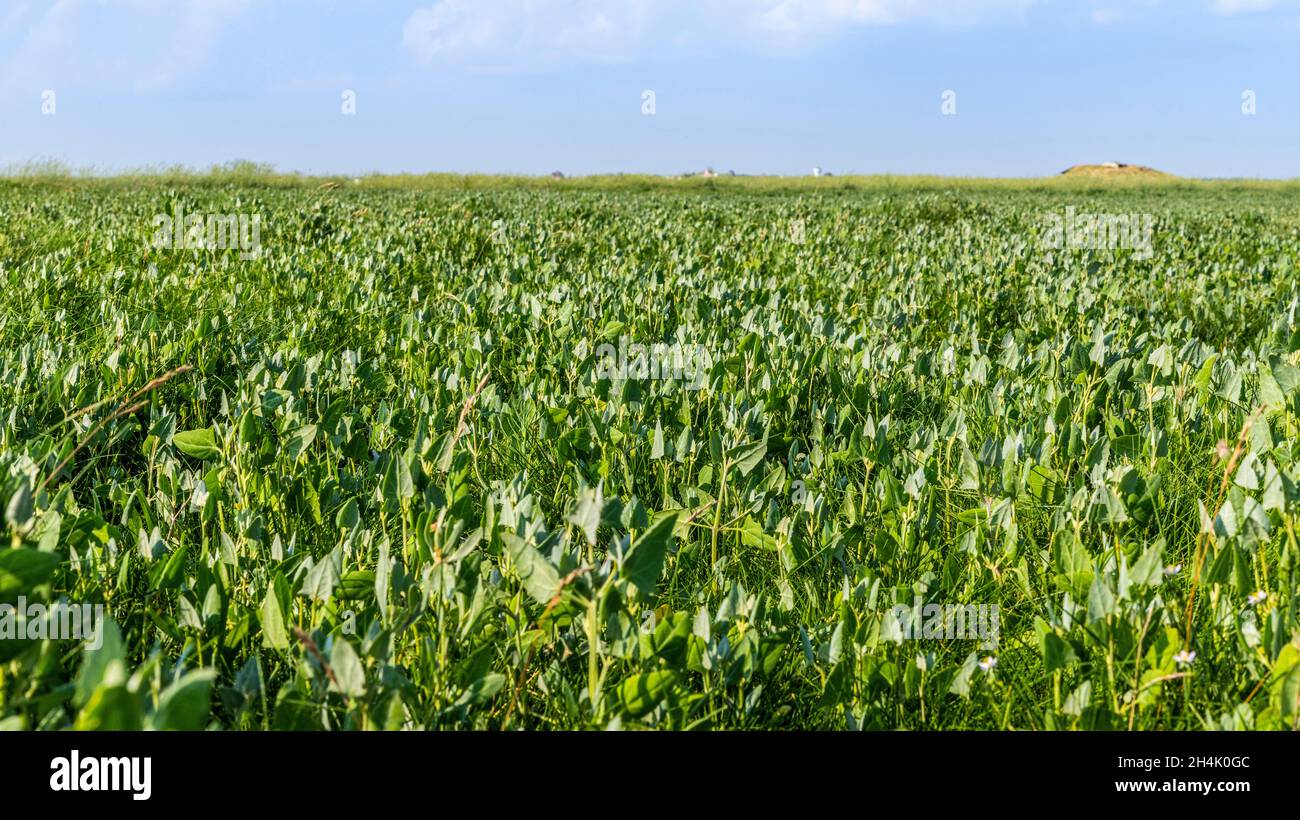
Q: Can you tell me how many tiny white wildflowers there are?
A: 4